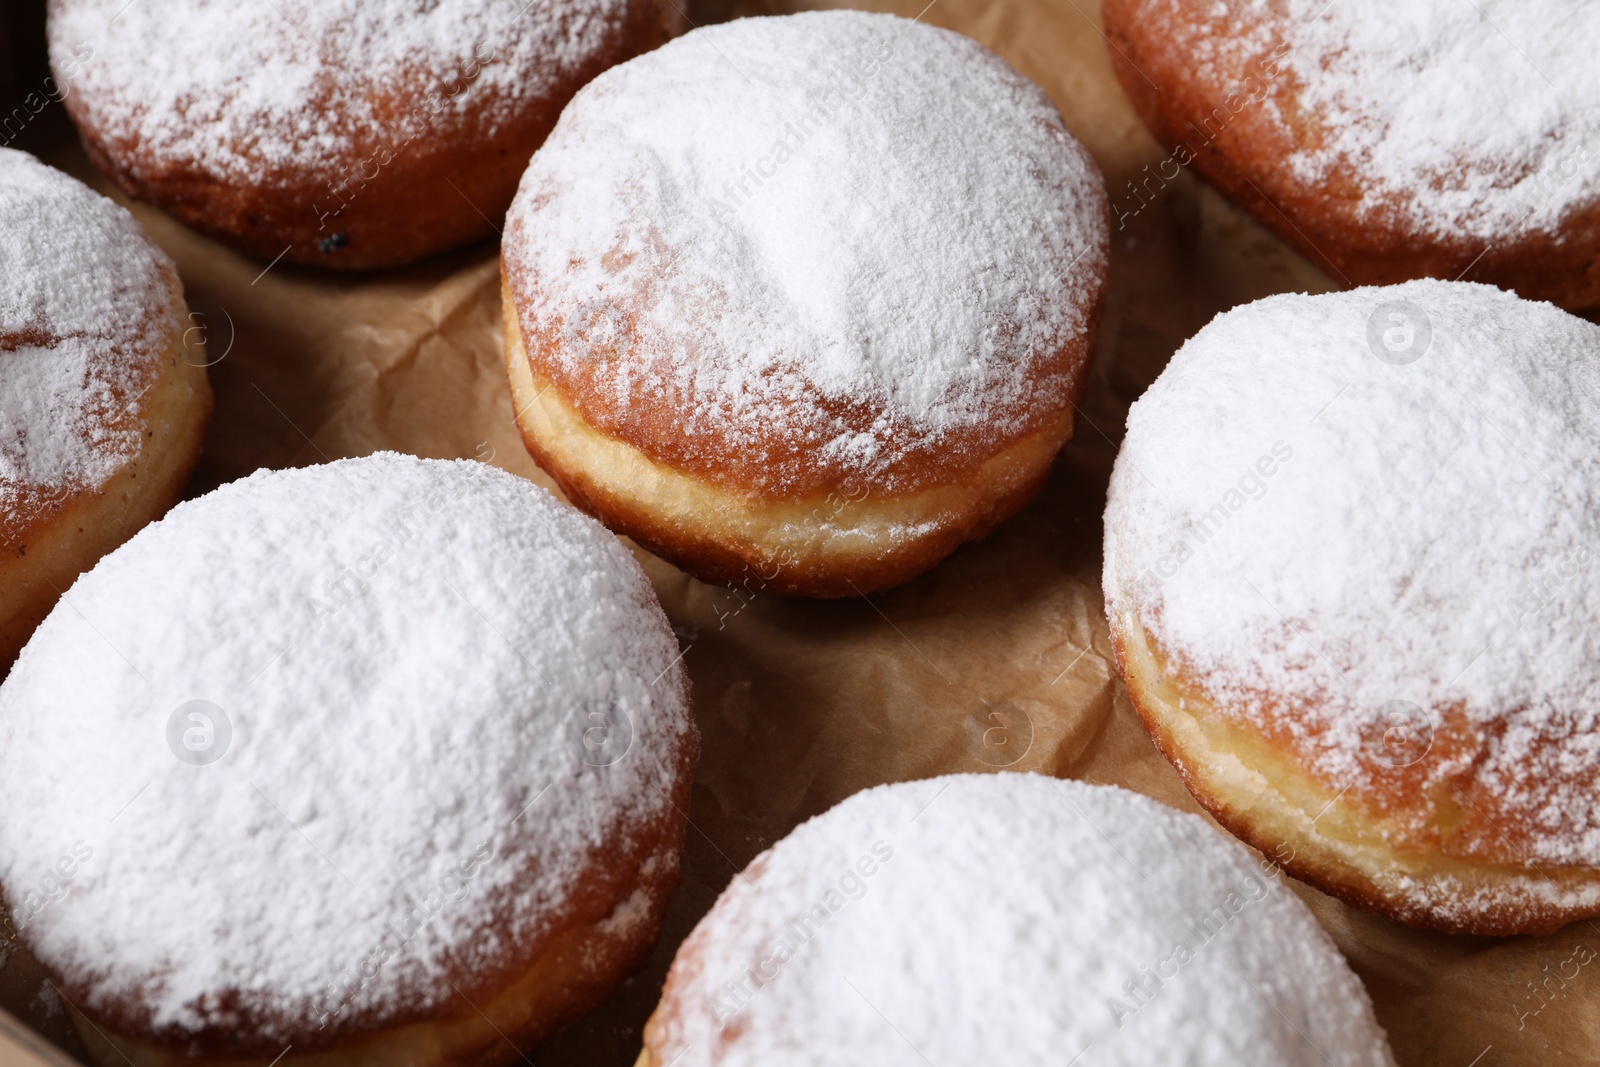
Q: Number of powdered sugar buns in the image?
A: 7